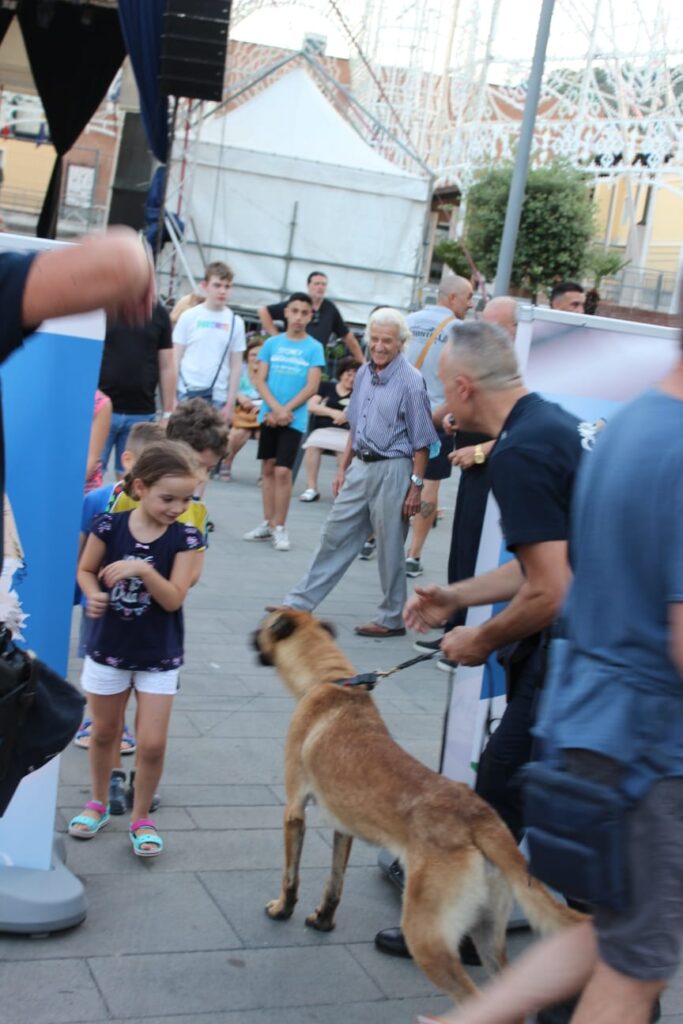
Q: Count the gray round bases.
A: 2